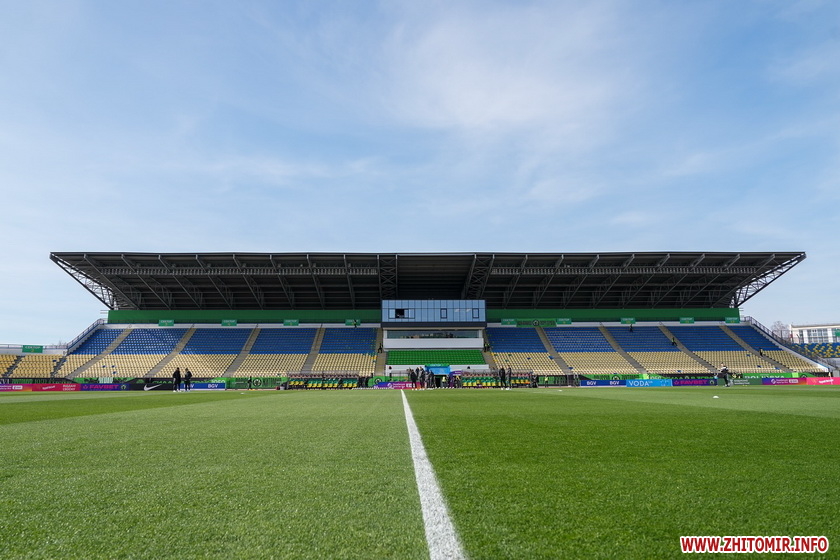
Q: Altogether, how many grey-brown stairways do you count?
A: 10